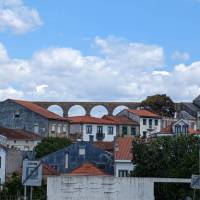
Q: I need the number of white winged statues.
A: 0